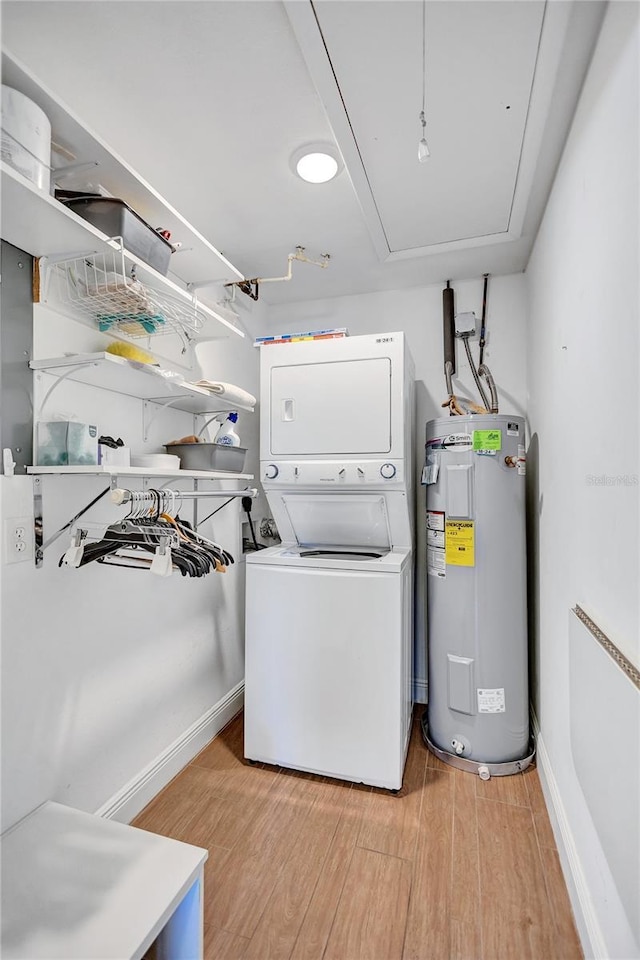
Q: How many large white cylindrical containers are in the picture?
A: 1